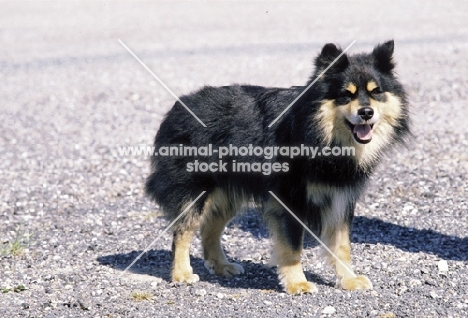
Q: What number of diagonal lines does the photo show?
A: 4